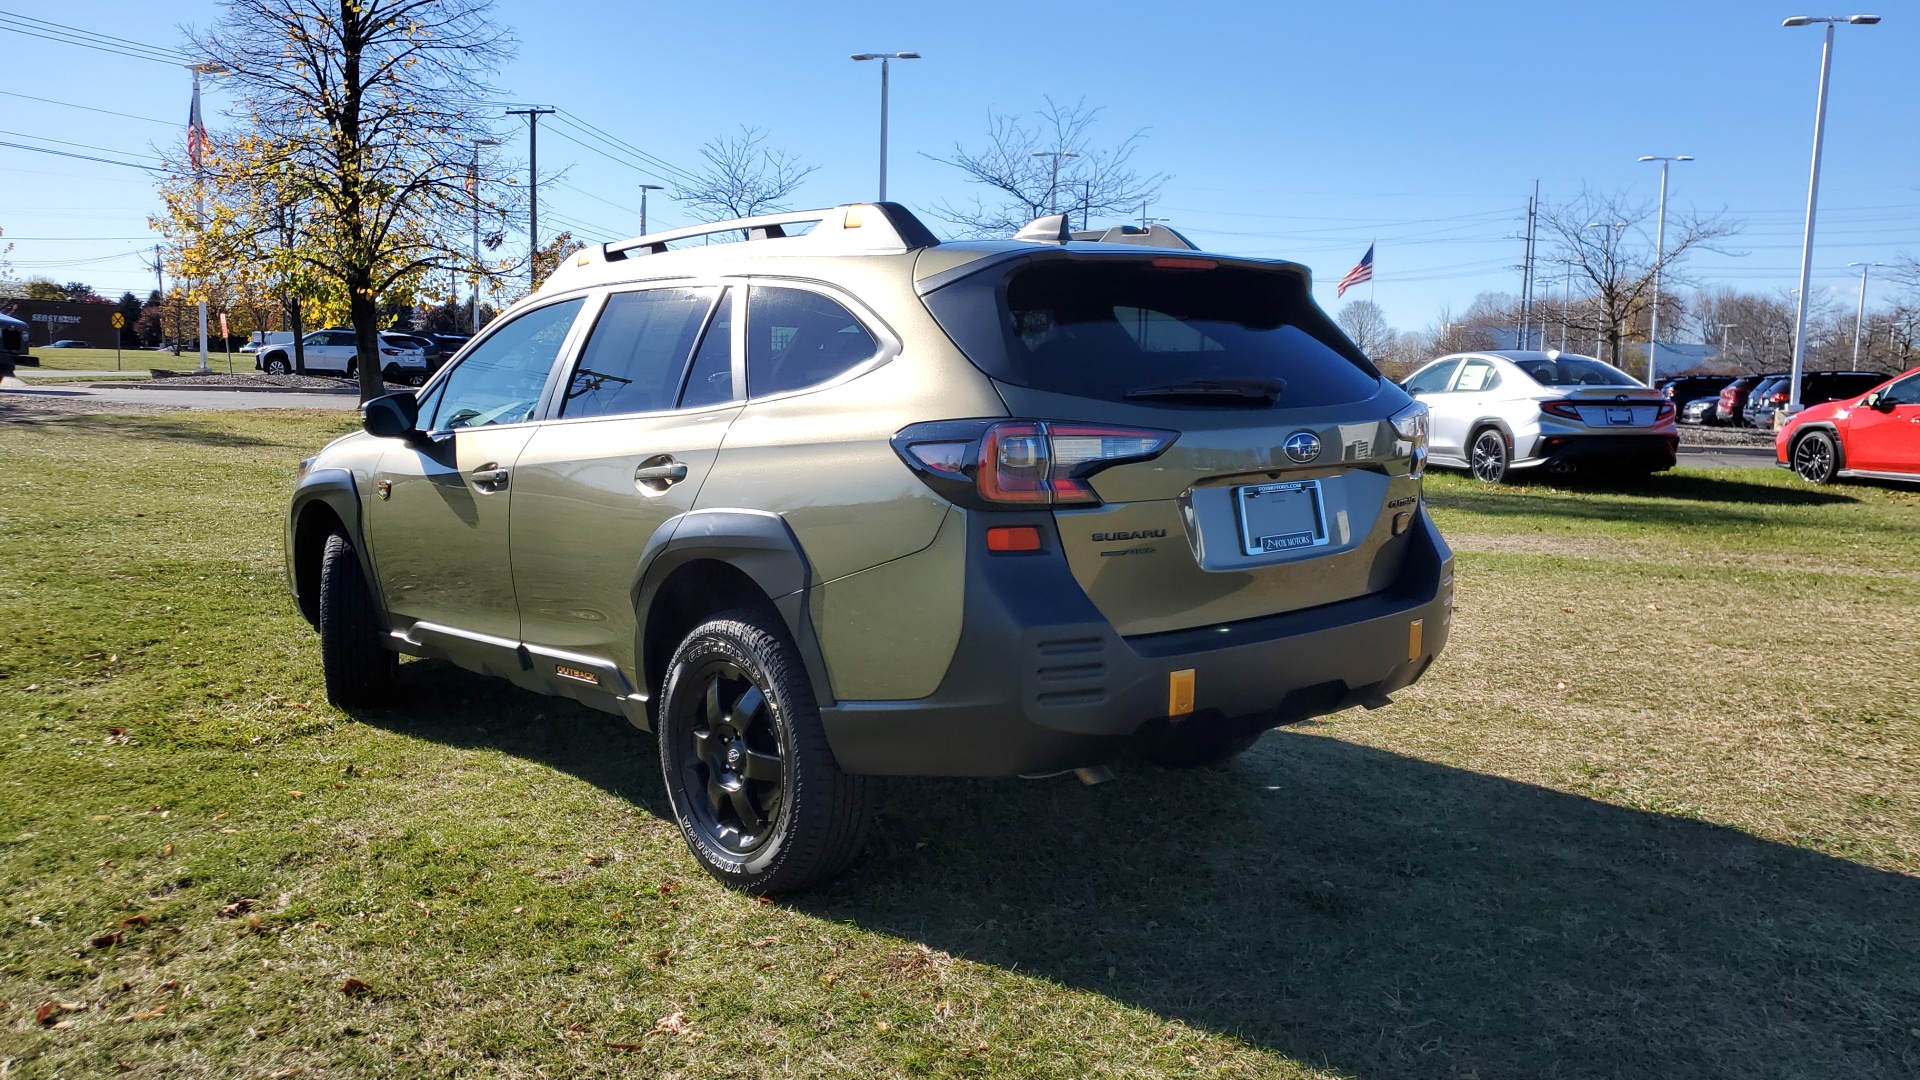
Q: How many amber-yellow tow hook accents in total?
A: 2